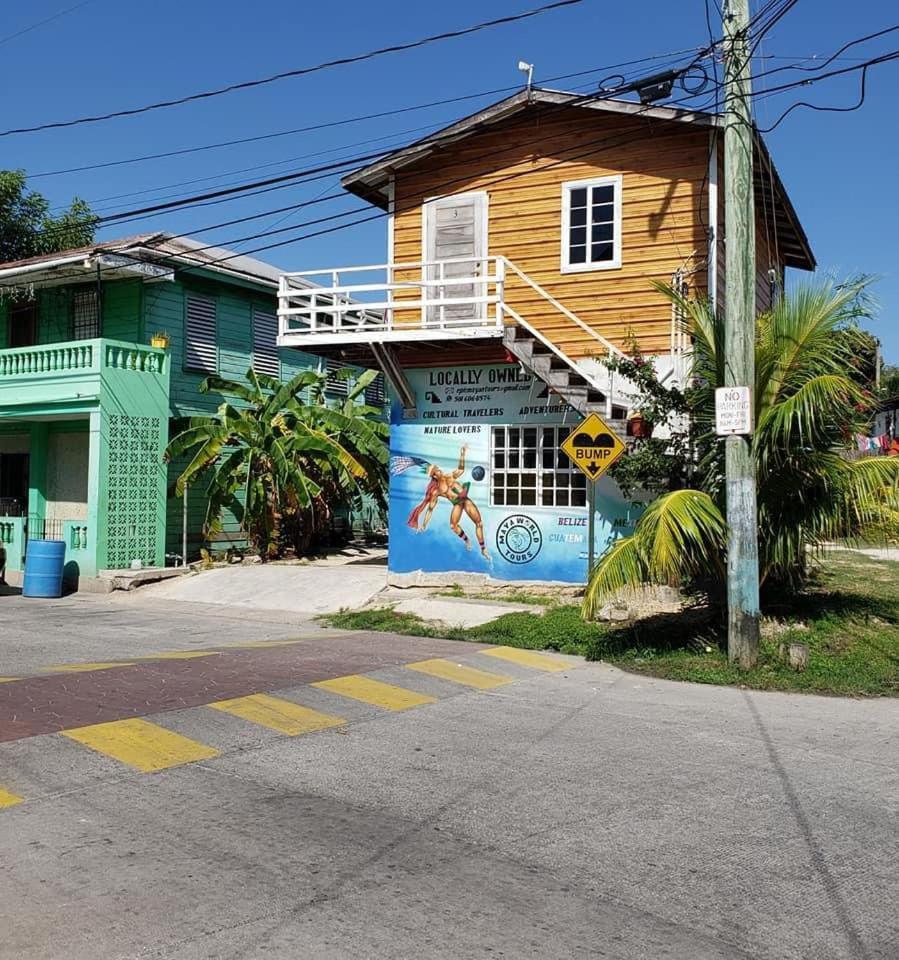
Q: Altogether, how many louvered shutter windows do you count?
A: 4